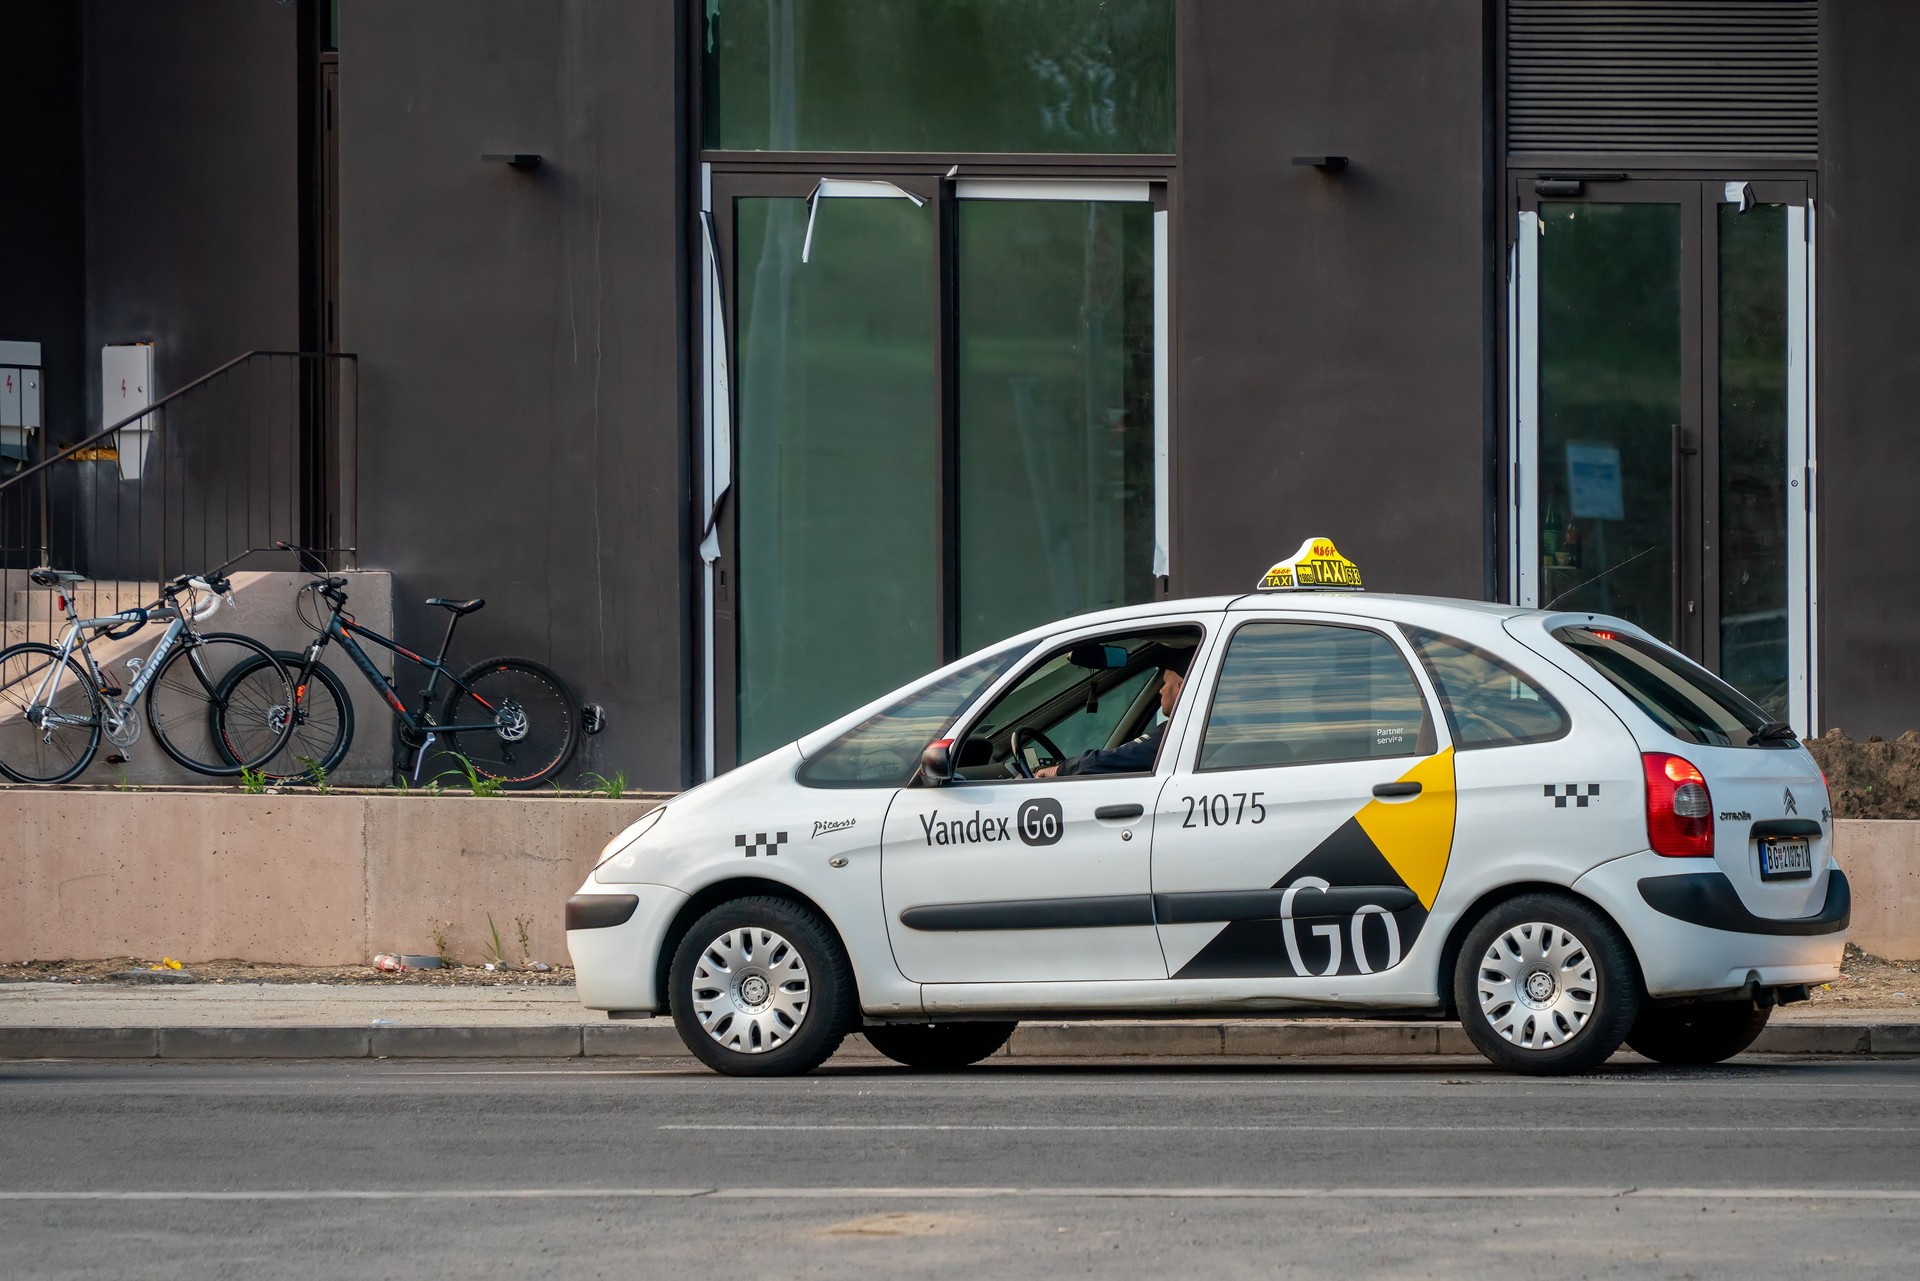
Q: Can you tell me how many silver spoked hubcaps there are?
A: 2